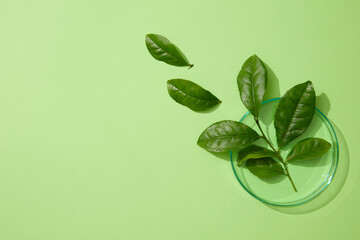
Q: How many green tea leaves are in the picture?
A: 8